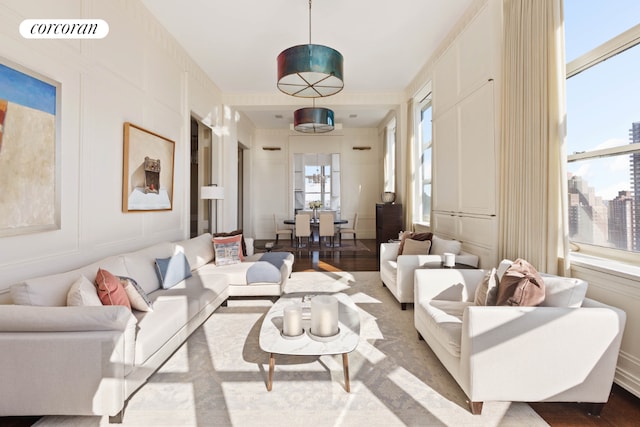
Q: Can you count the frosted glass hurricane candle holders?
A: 2